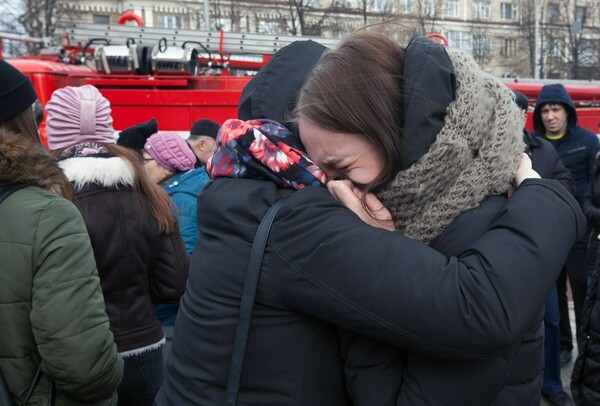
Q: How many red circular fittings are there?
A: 2